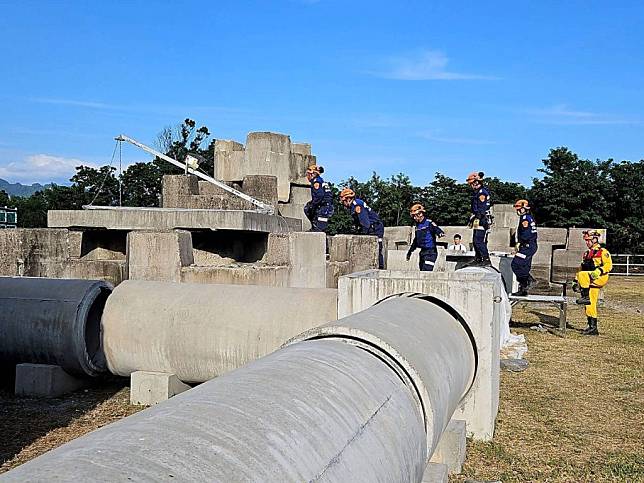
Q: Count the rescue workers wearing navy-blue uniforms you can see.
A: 5